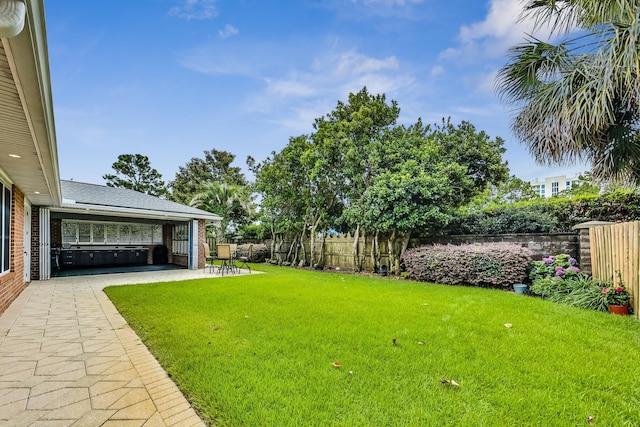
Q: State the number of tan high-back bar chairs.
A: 4